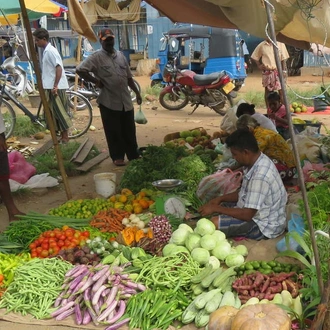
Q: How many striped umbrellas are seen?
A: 1